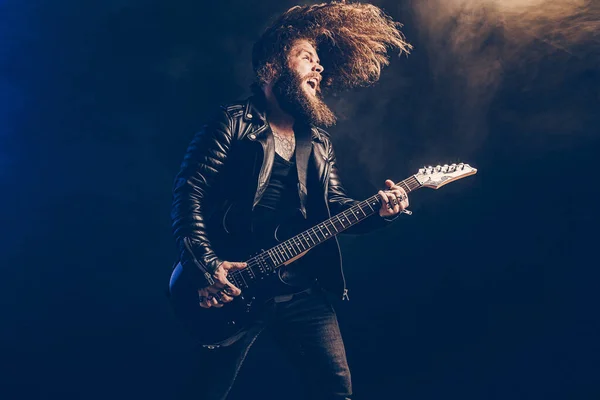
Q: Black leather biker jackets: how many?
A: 1